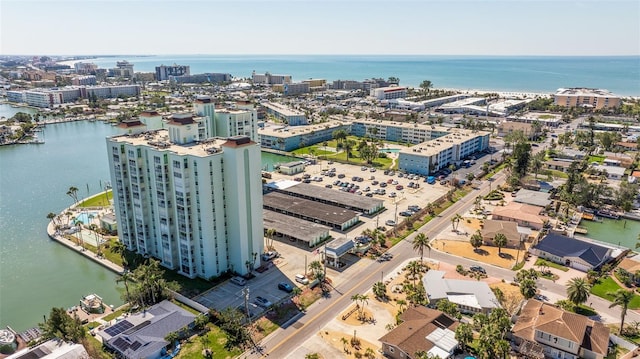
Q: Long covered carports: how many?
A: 3